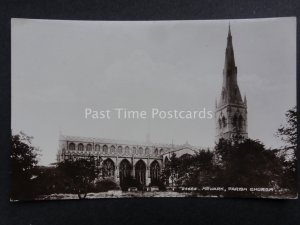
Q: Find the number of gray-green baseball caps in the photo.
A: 0